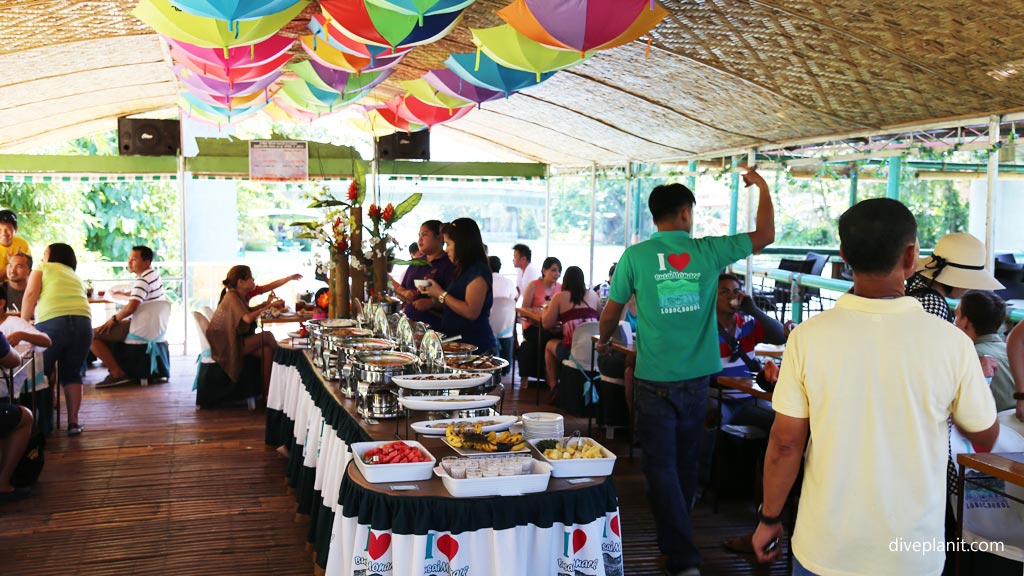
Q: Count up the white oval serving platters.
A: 3